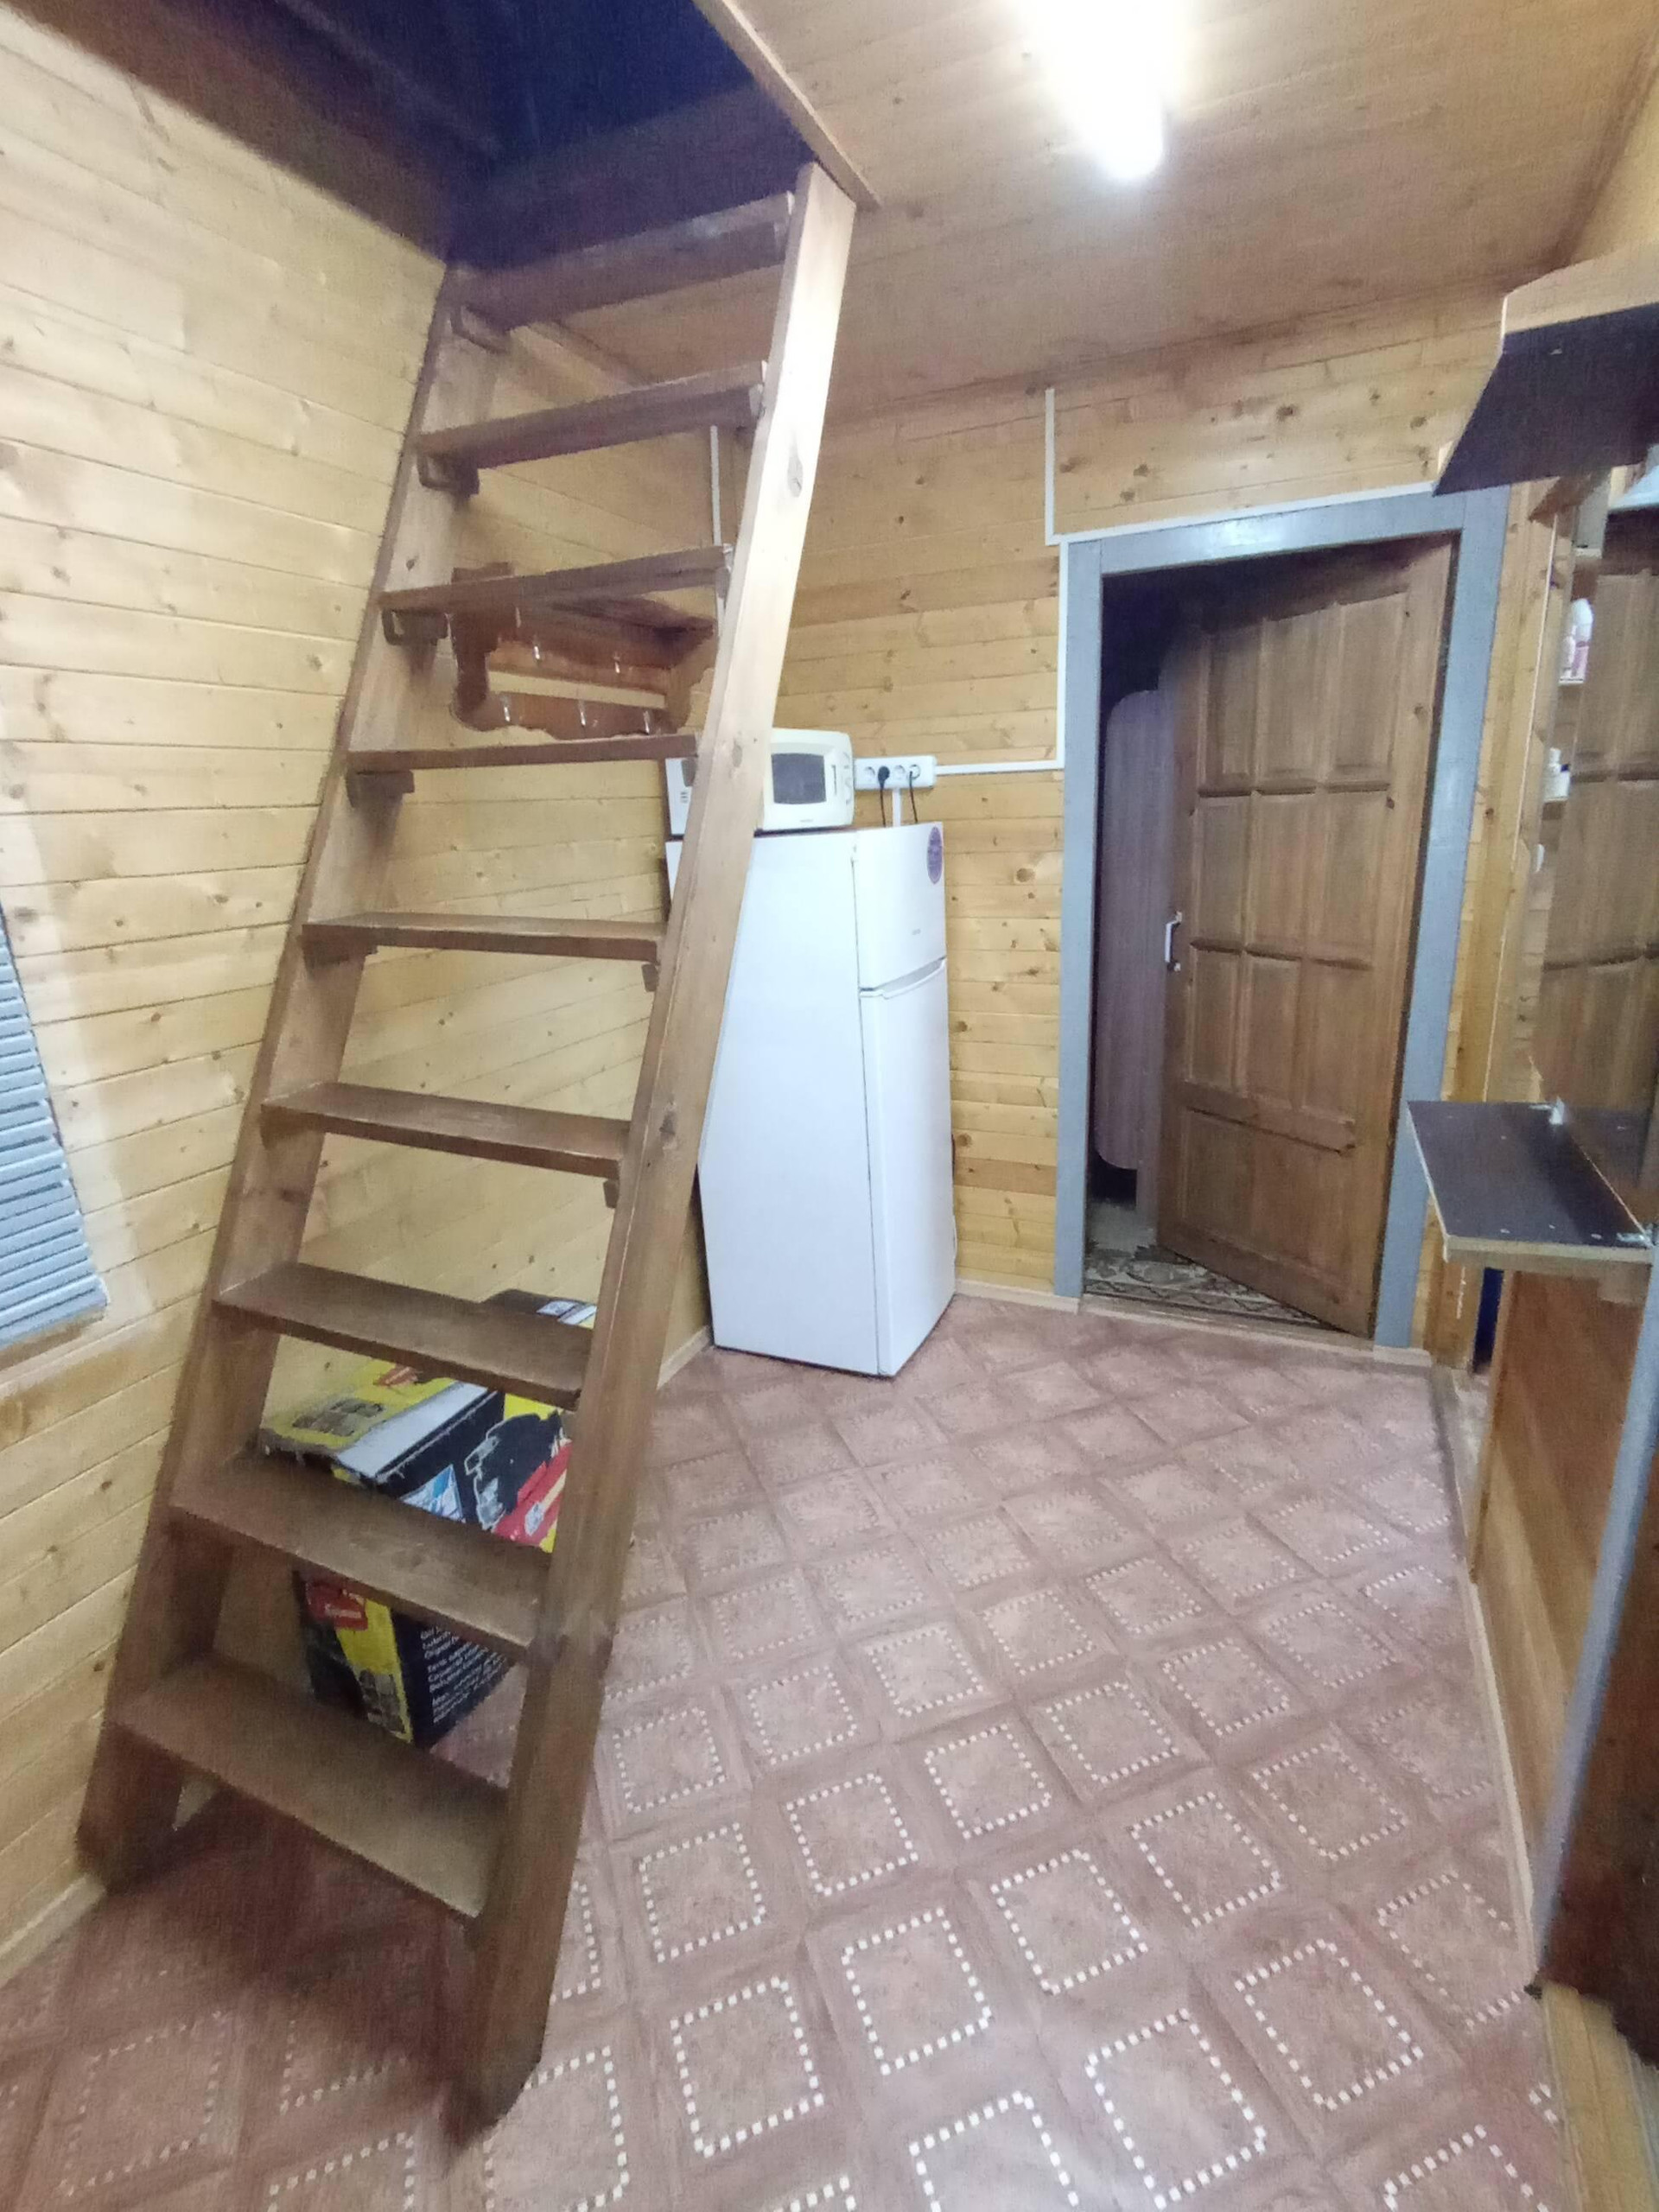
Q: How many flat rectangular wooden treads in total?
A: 9